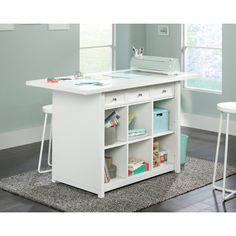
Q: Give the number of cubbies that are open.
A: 6